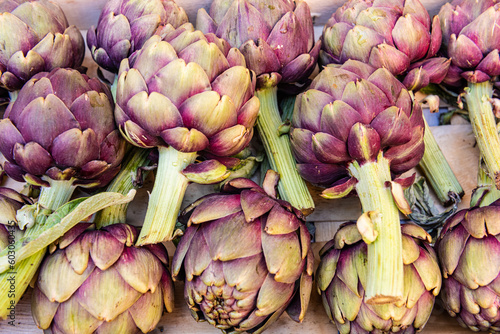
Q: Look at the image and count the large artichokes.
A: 12